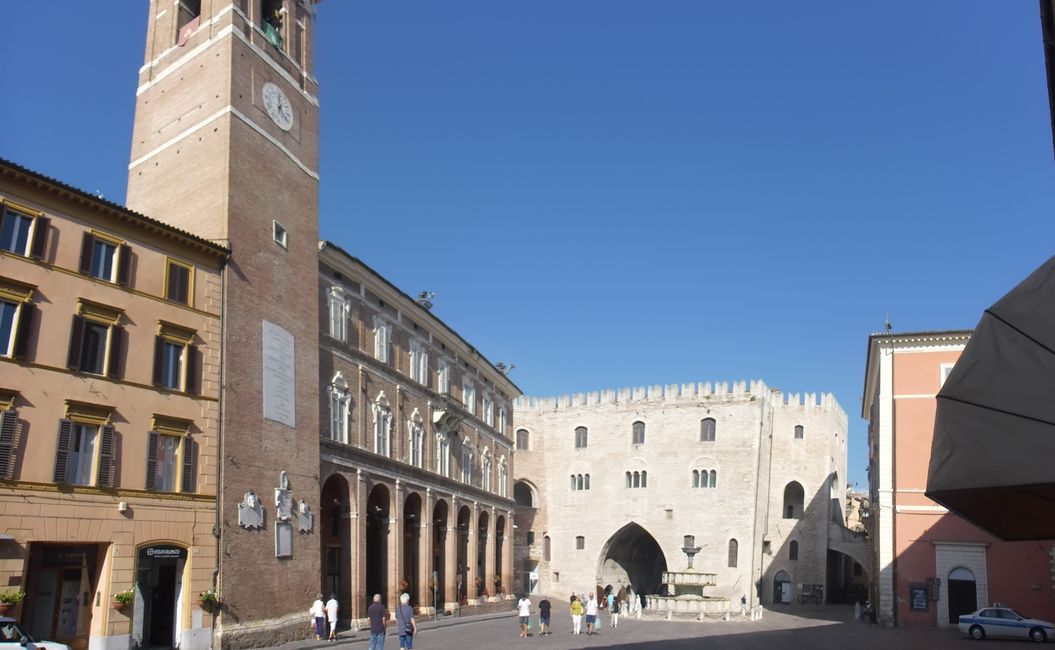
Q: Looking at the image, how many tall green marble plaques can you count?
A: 0